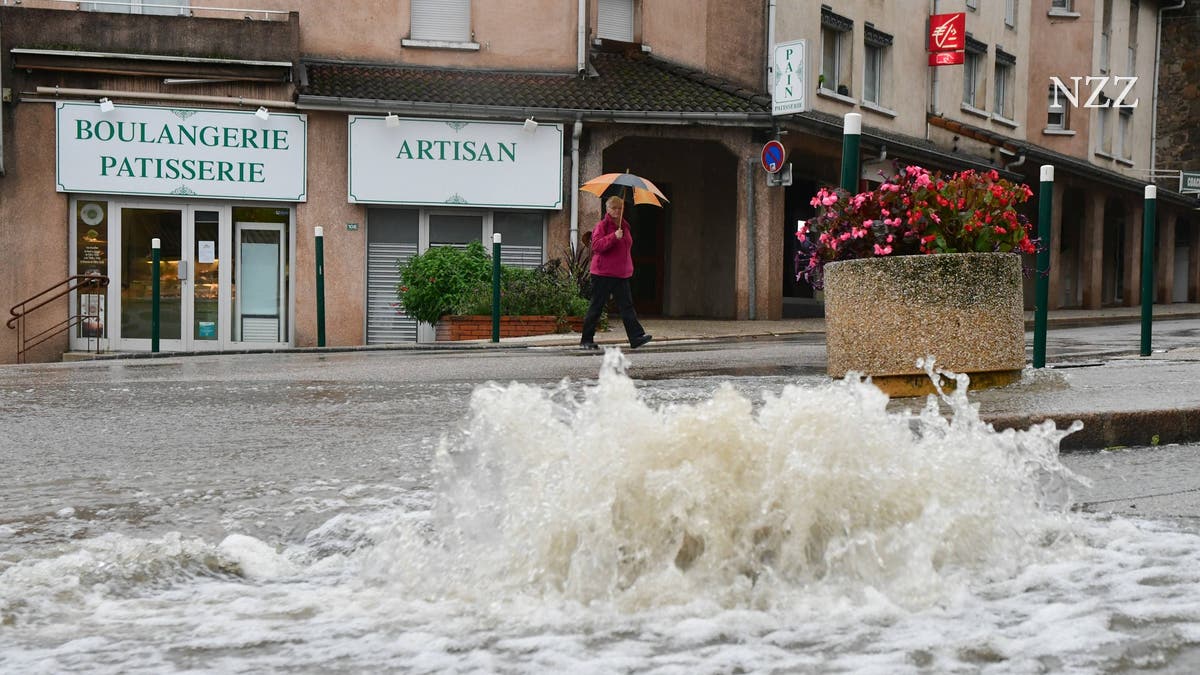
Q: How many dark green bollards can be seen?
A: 6